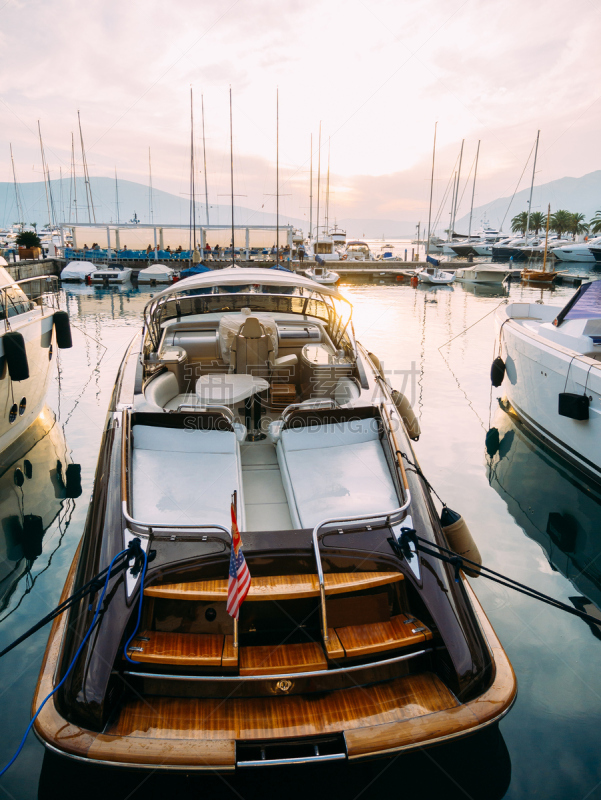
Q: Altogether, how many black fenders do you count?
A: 4